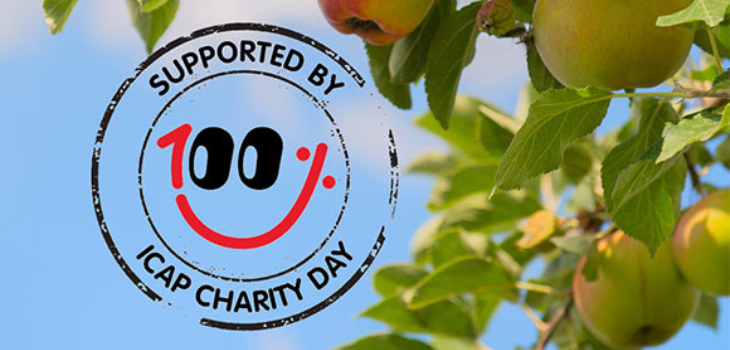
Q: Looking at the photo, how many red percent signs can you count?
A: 1